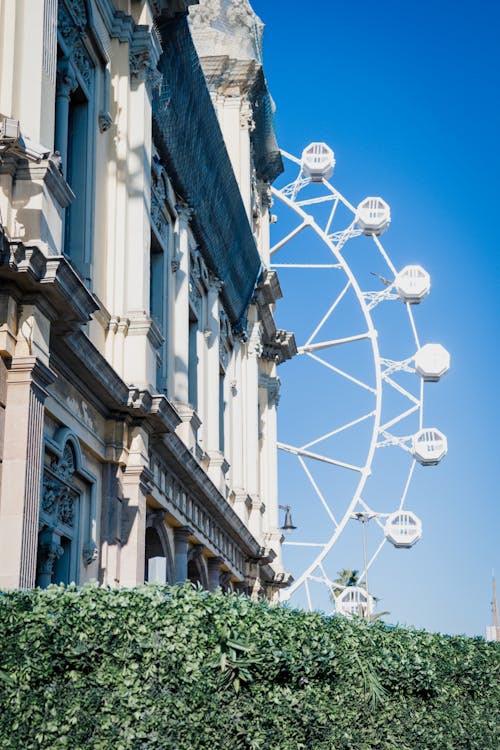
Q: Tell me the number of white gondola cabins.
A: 7